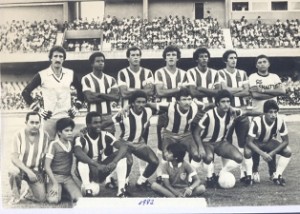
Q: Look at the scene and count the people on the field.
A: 15